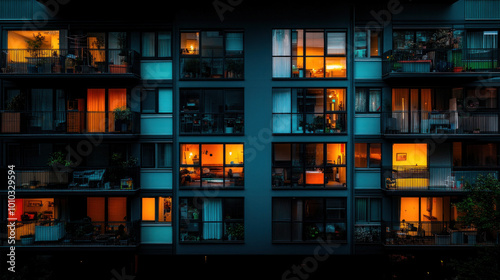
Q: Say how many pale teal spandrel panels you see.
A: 7